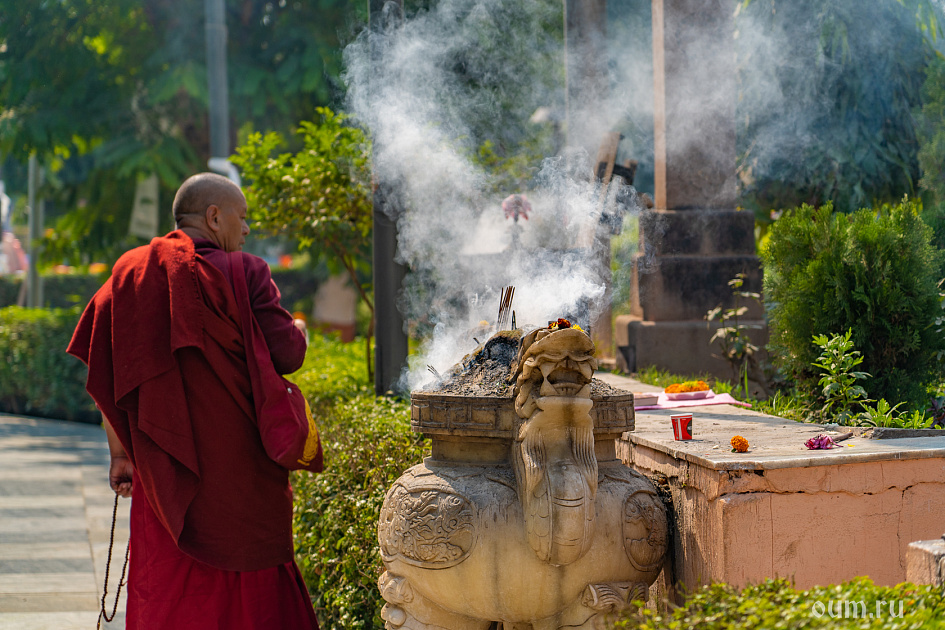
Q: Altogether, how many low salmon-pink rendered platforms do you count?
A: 1